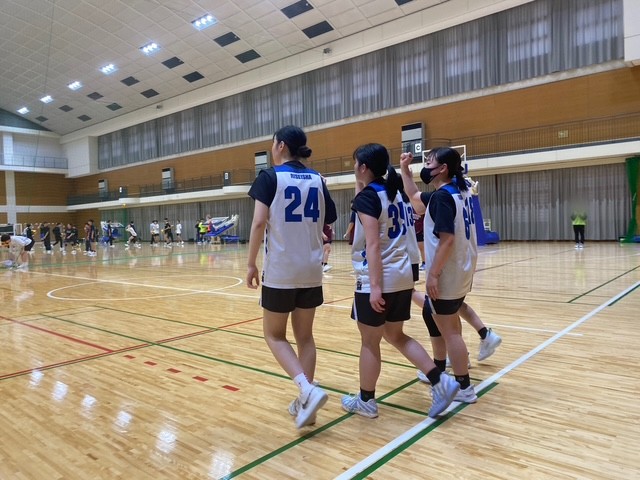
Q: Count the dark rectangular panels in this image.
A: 14